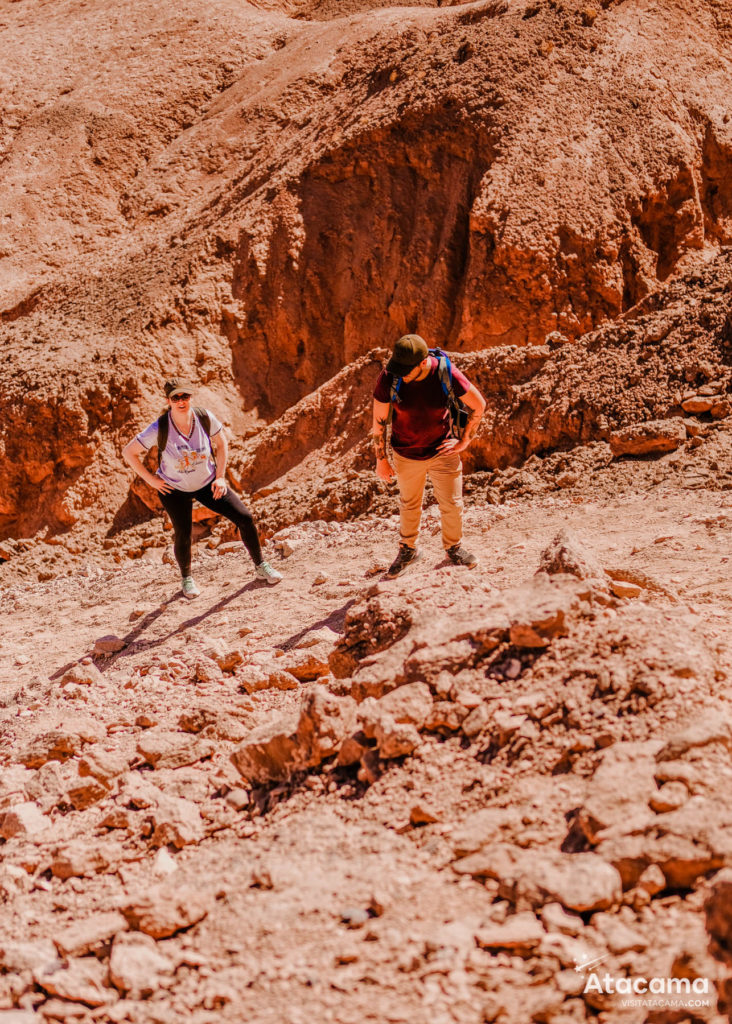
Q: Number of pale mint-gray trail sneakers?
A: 2